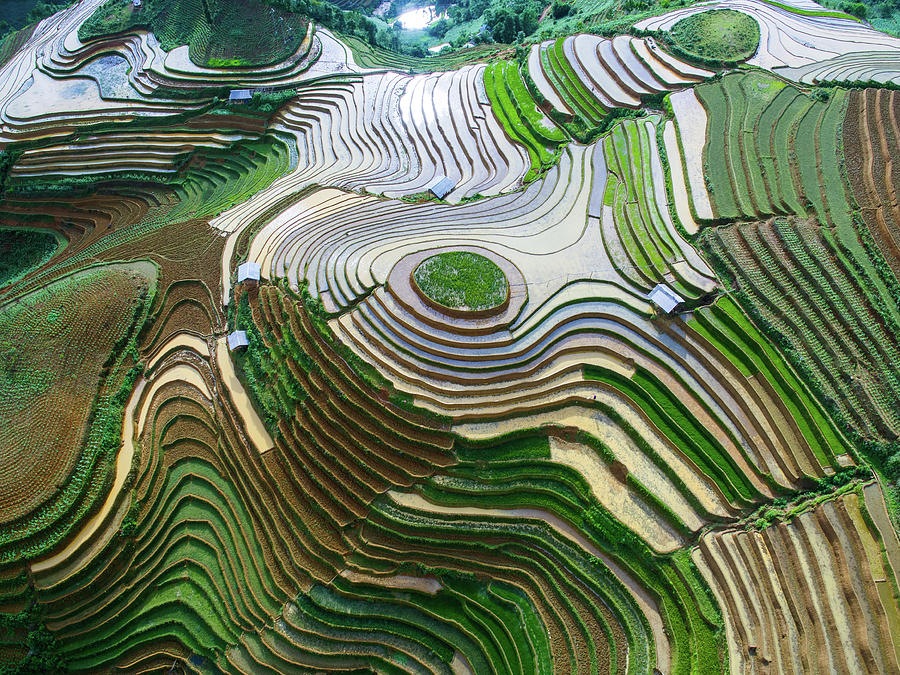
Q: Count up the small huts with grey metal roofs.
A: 5